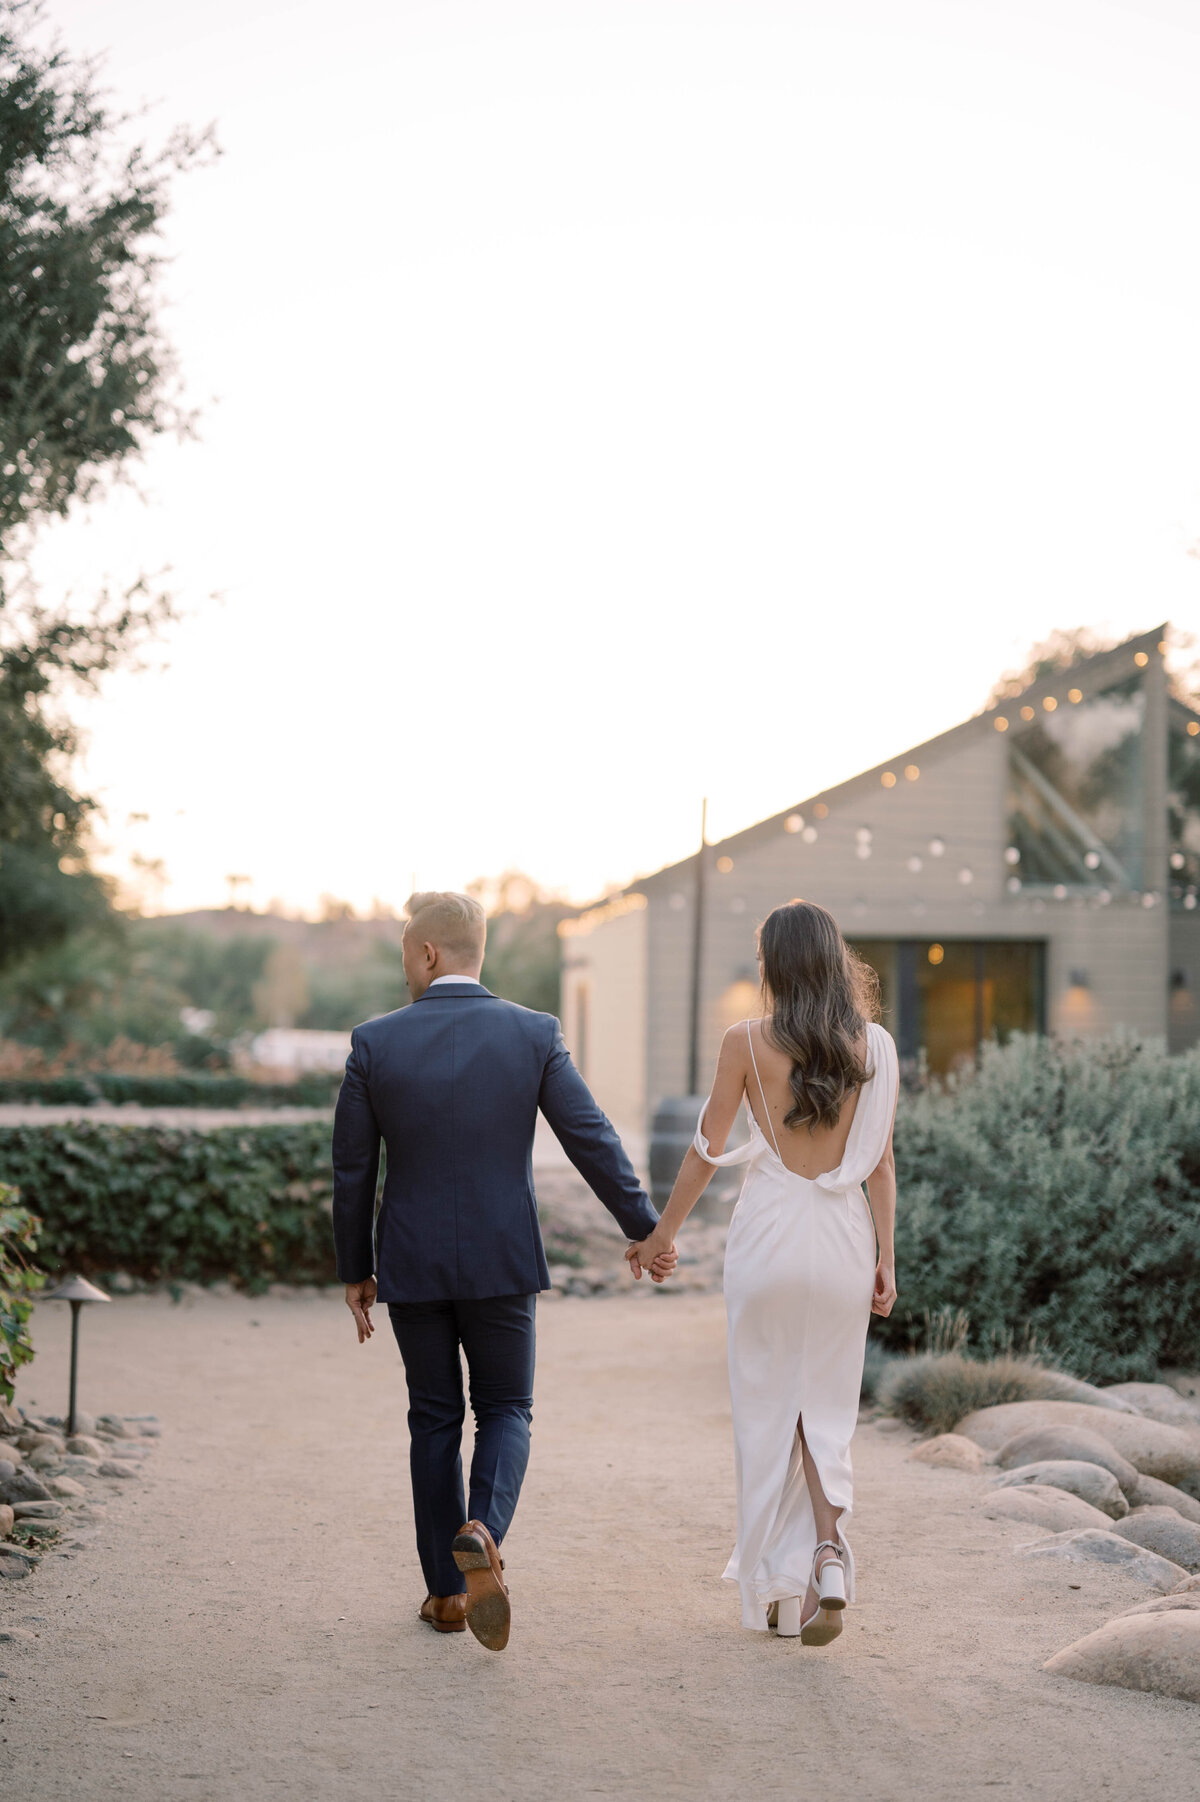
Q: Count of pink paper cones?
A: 0